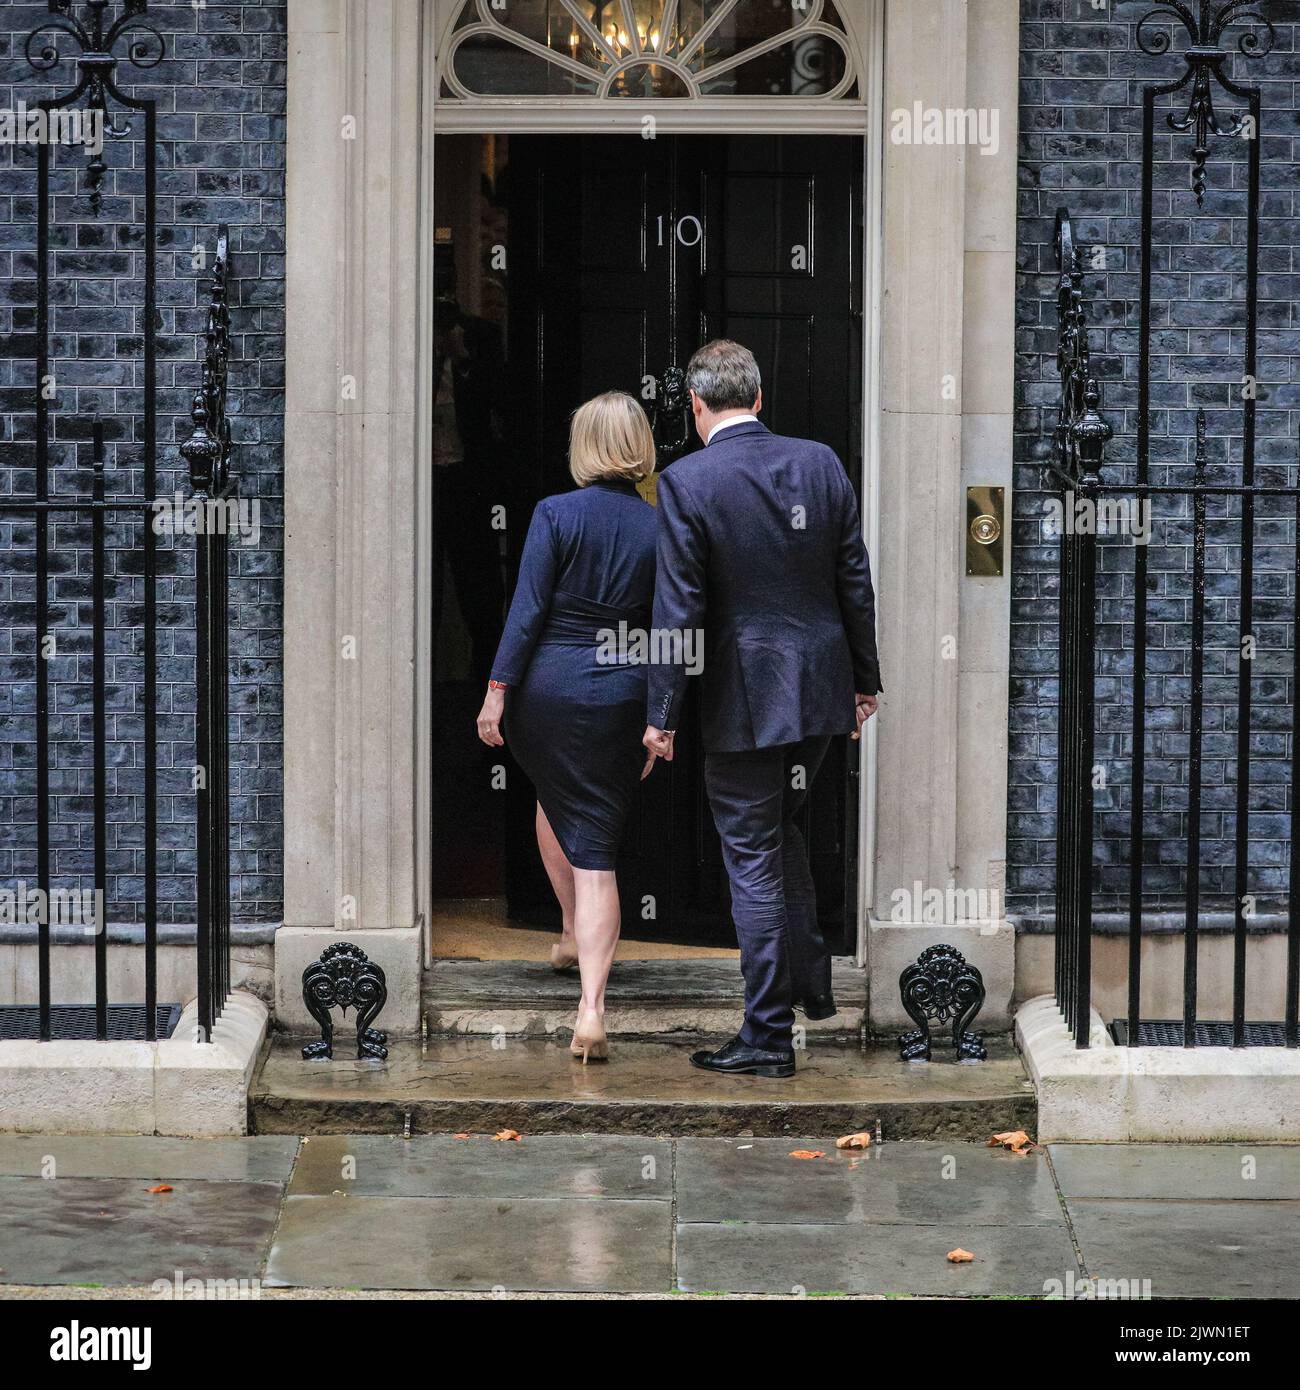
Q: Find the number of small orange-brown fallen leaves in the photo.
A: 7